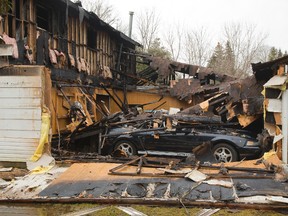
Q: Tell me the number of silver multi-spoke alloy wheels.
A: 2